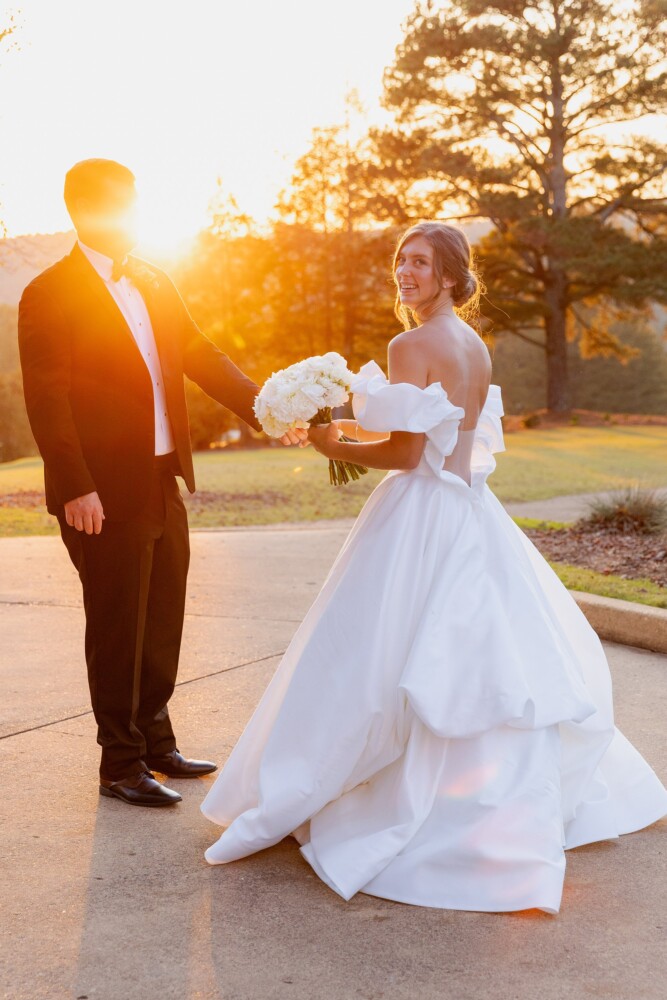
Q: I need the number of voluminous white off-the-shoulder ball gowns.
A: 1